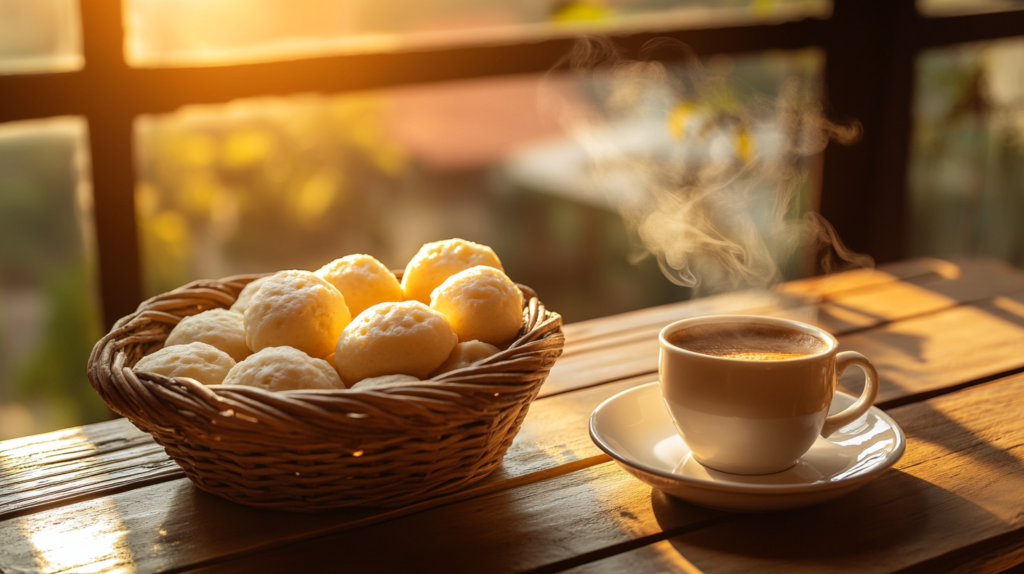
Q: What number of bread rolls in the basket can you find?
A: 11